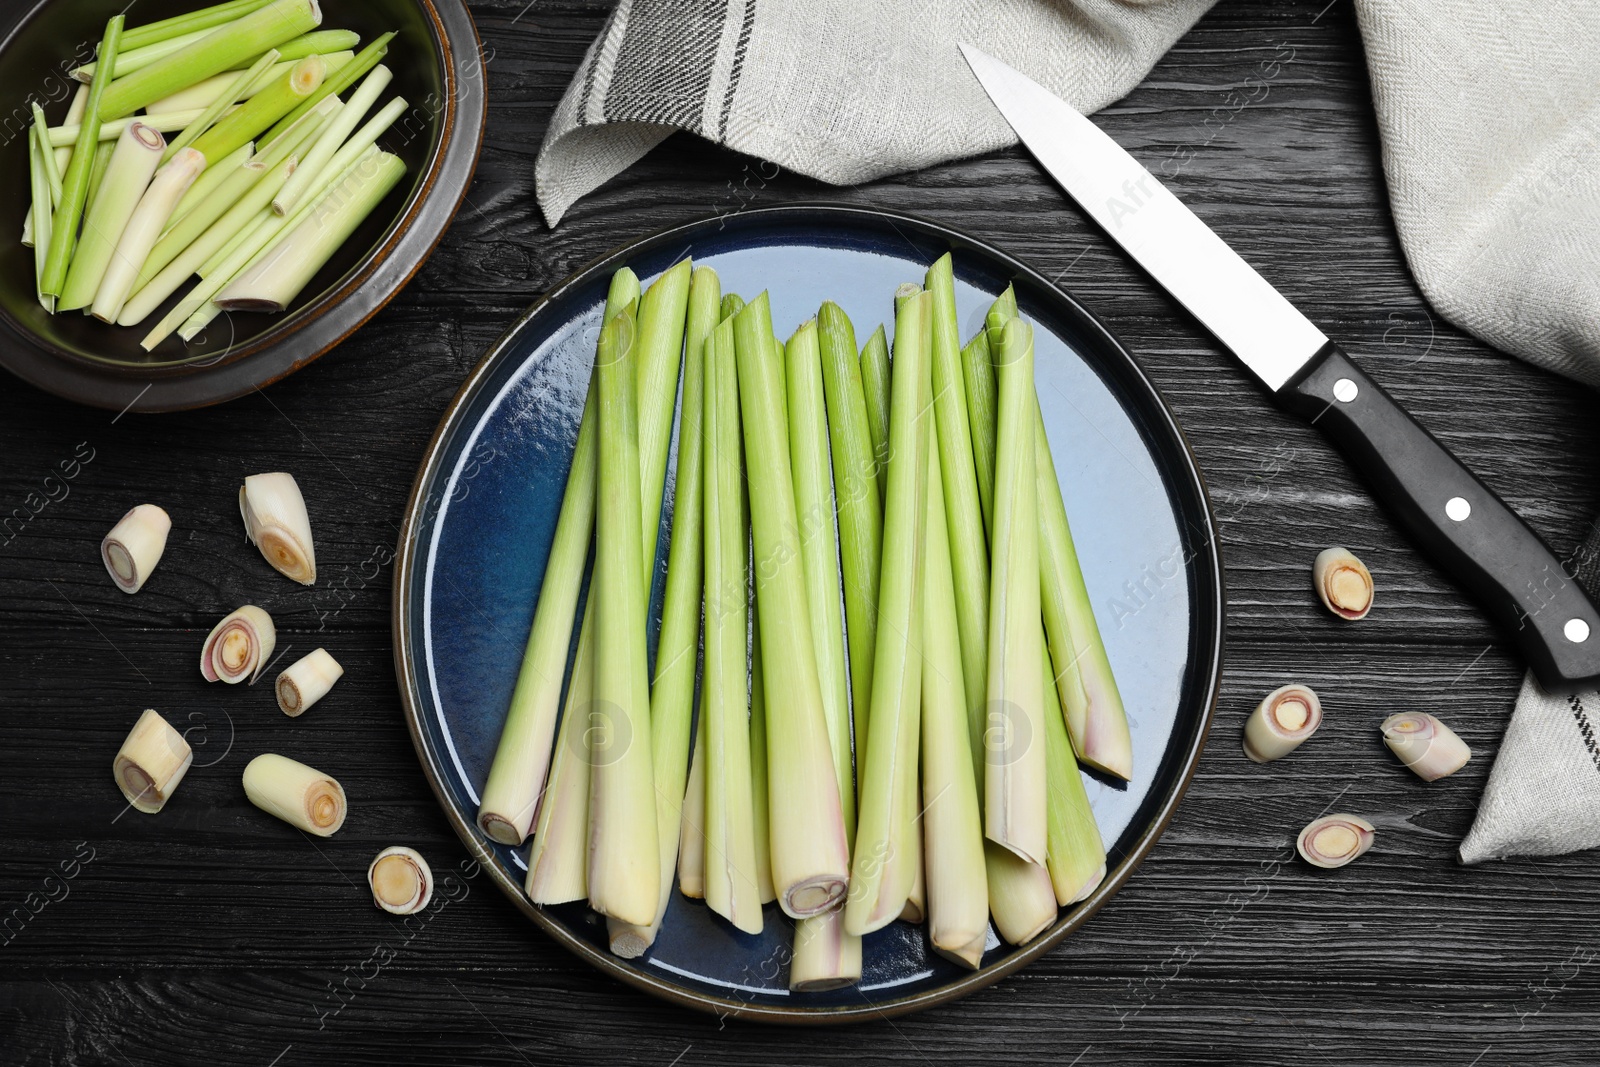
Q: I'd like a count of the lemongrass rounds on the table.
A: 11